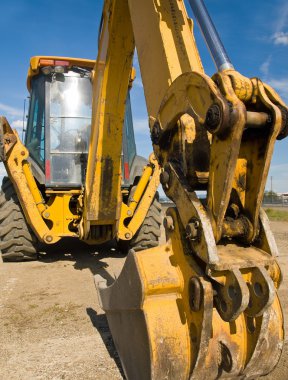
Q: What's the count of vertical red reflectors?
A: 2